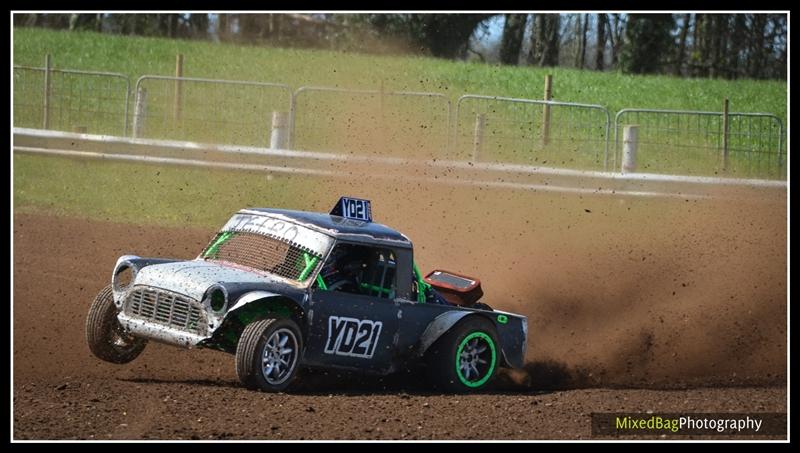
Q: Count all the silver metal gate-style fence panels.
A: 5